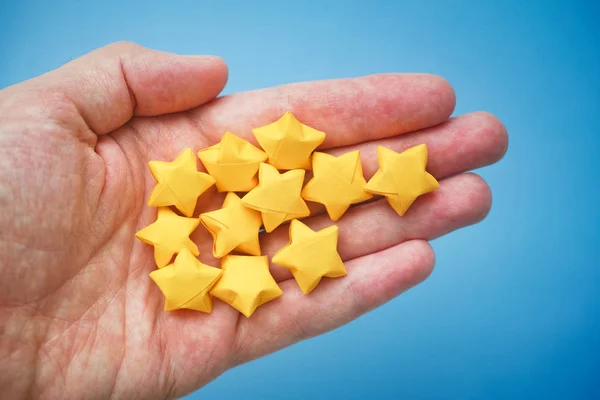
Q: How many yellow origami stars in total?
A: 11